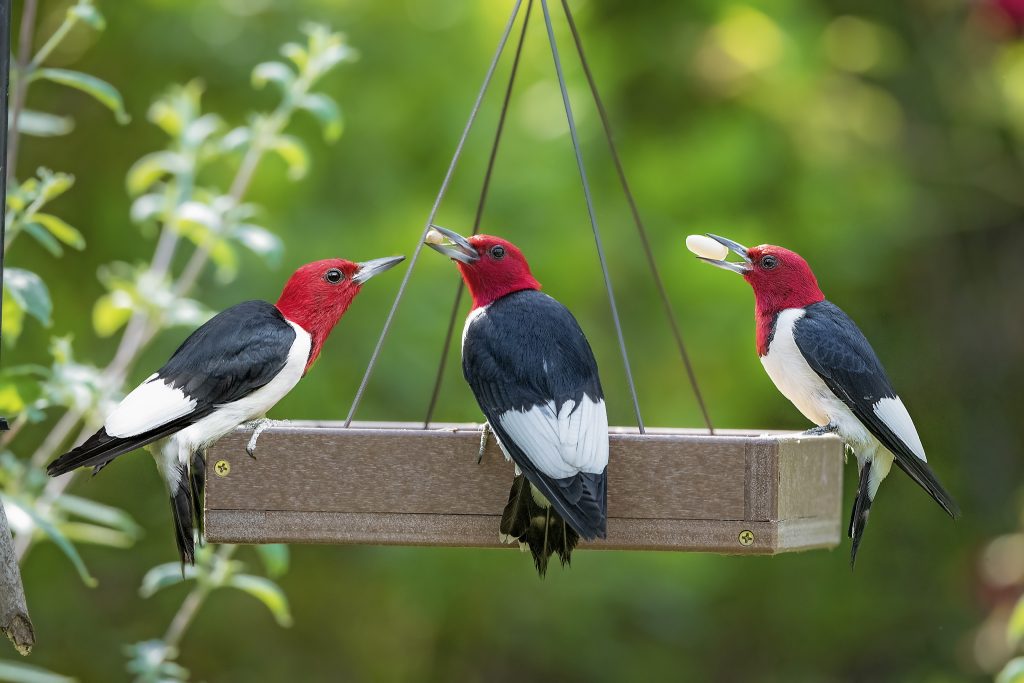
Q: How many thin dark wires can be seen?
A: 4